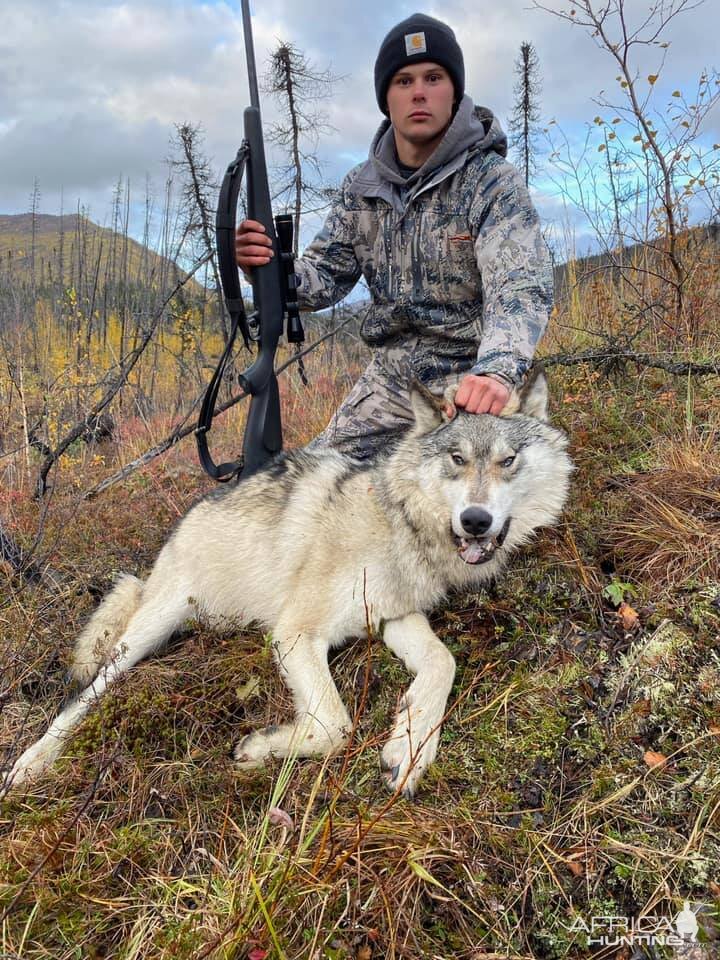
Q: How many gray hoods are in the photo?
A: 1